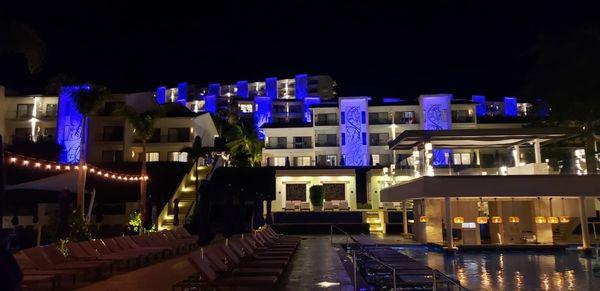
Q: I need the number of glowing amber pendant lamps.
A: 8